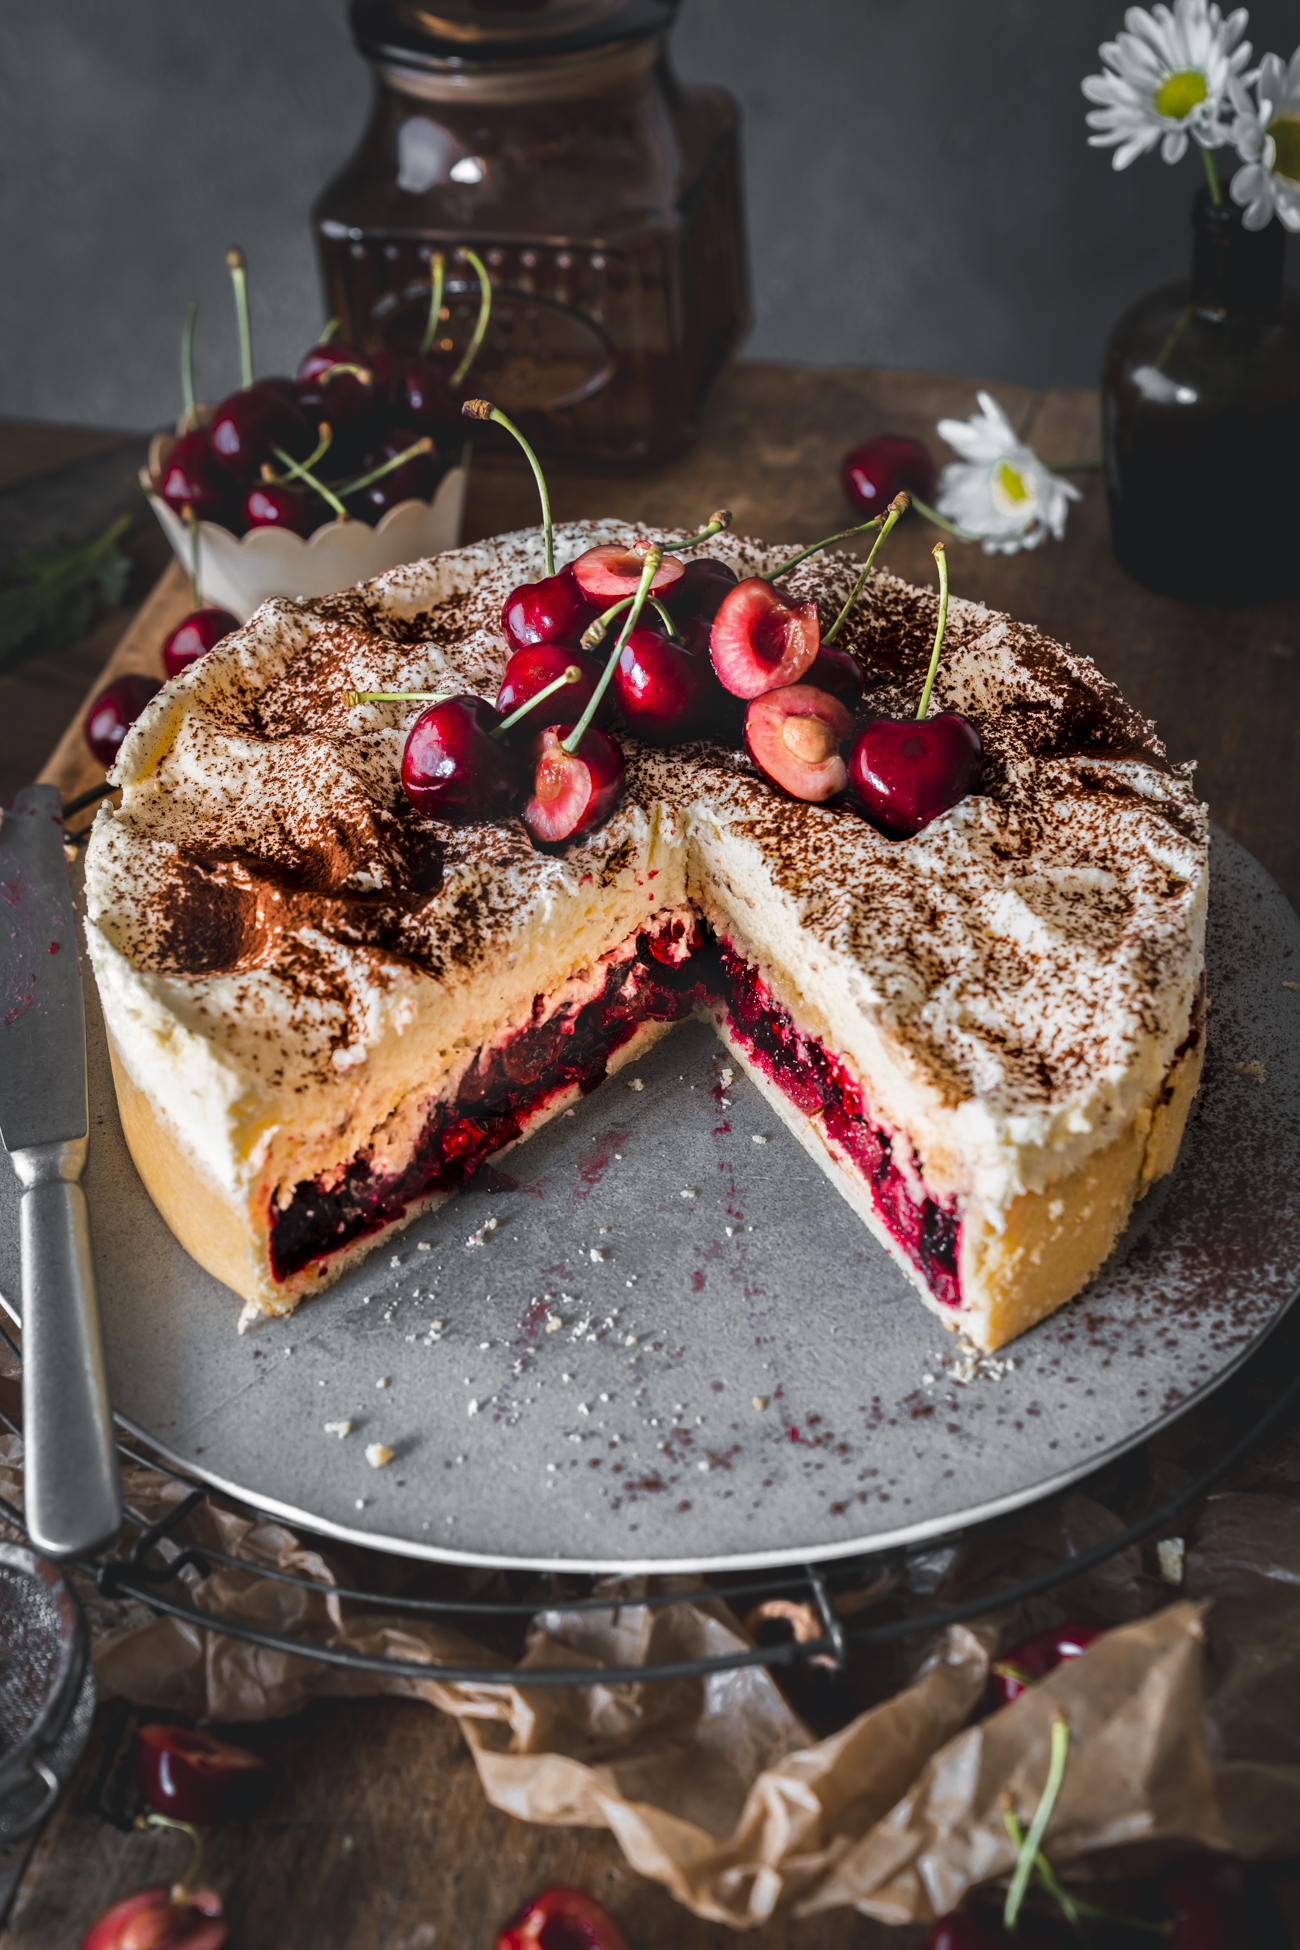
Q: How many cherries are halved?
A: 7